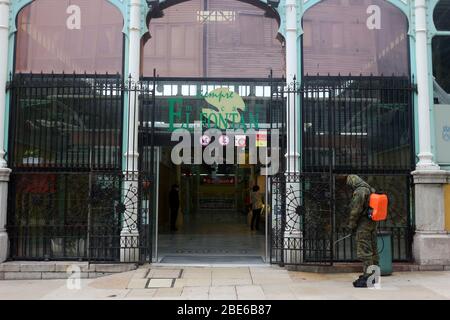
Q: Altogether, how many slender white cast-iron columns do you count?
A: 4